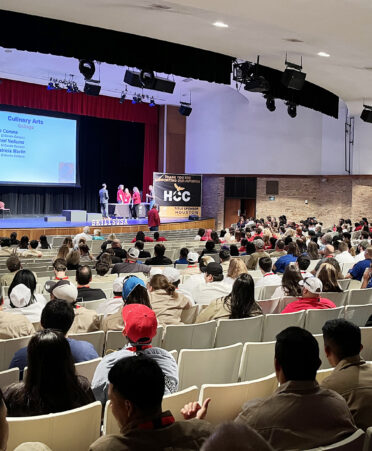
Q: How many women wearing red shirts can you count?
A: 3